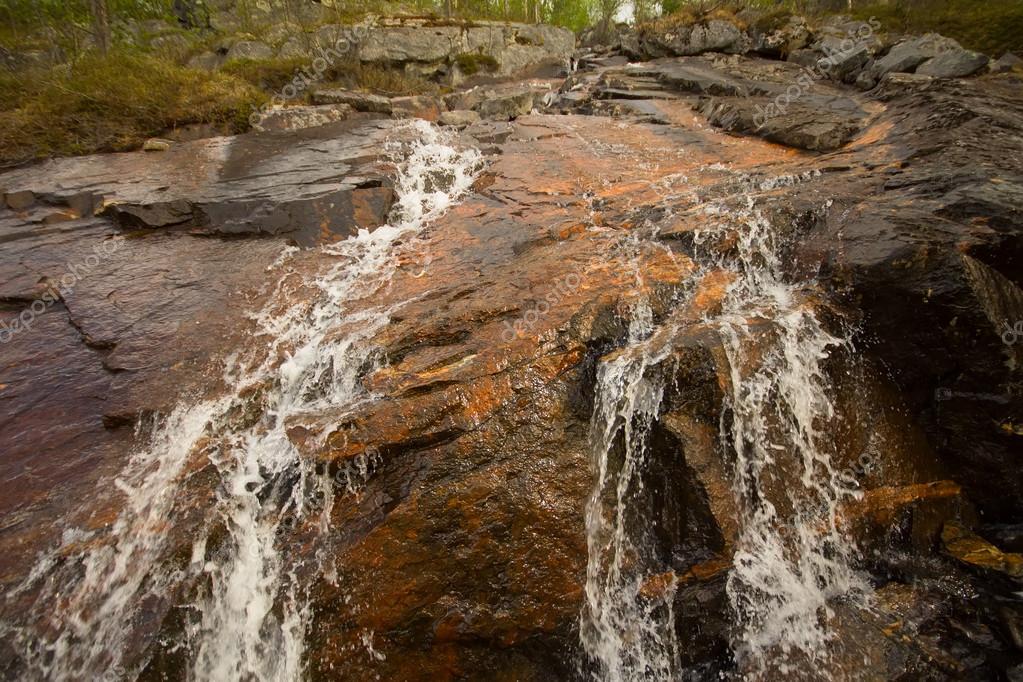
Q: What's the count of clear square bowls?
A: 0